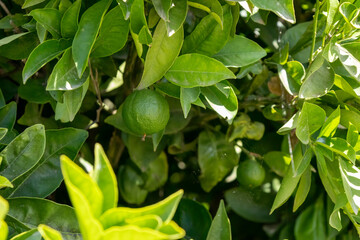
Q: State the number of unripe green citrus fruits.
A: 2